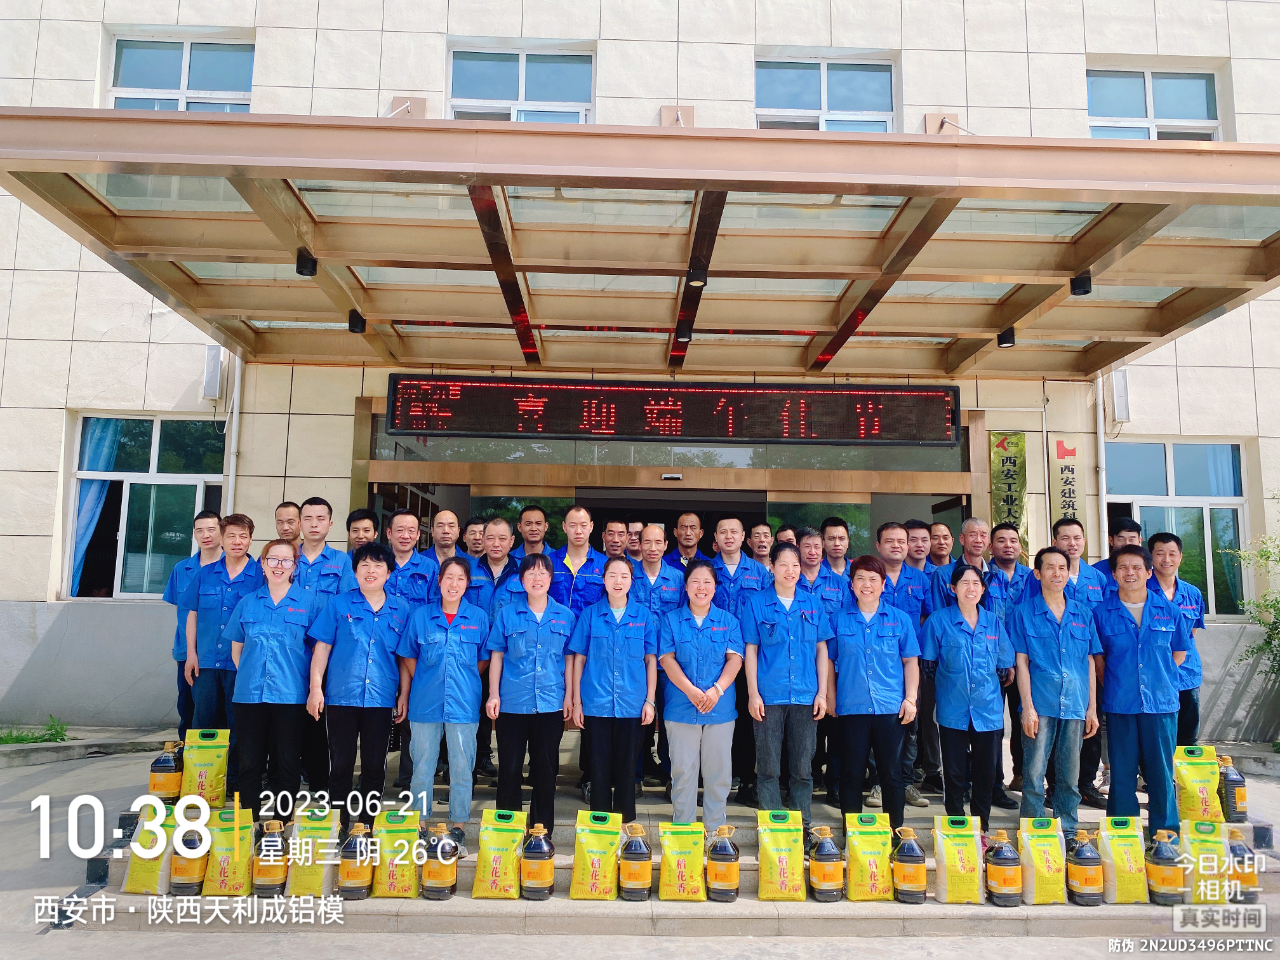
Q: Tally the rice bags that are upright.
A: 15